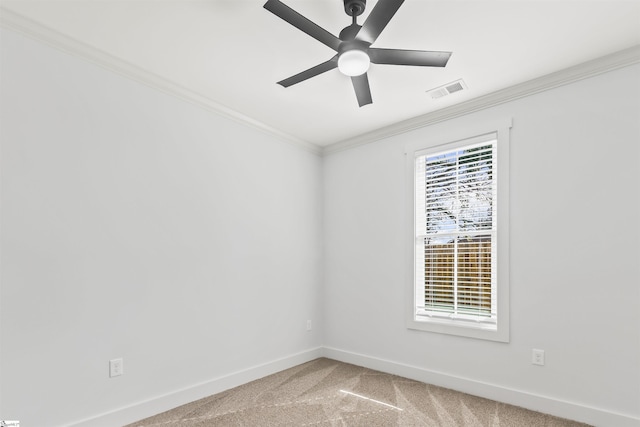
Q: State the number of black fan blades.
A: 5